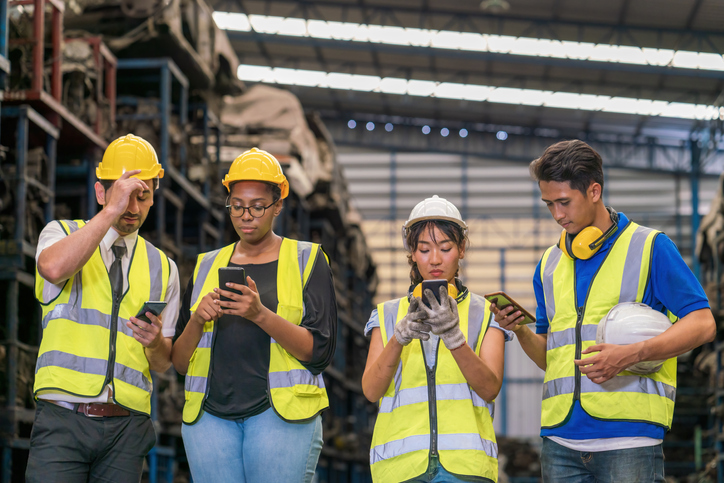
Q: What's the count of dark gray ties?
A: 1